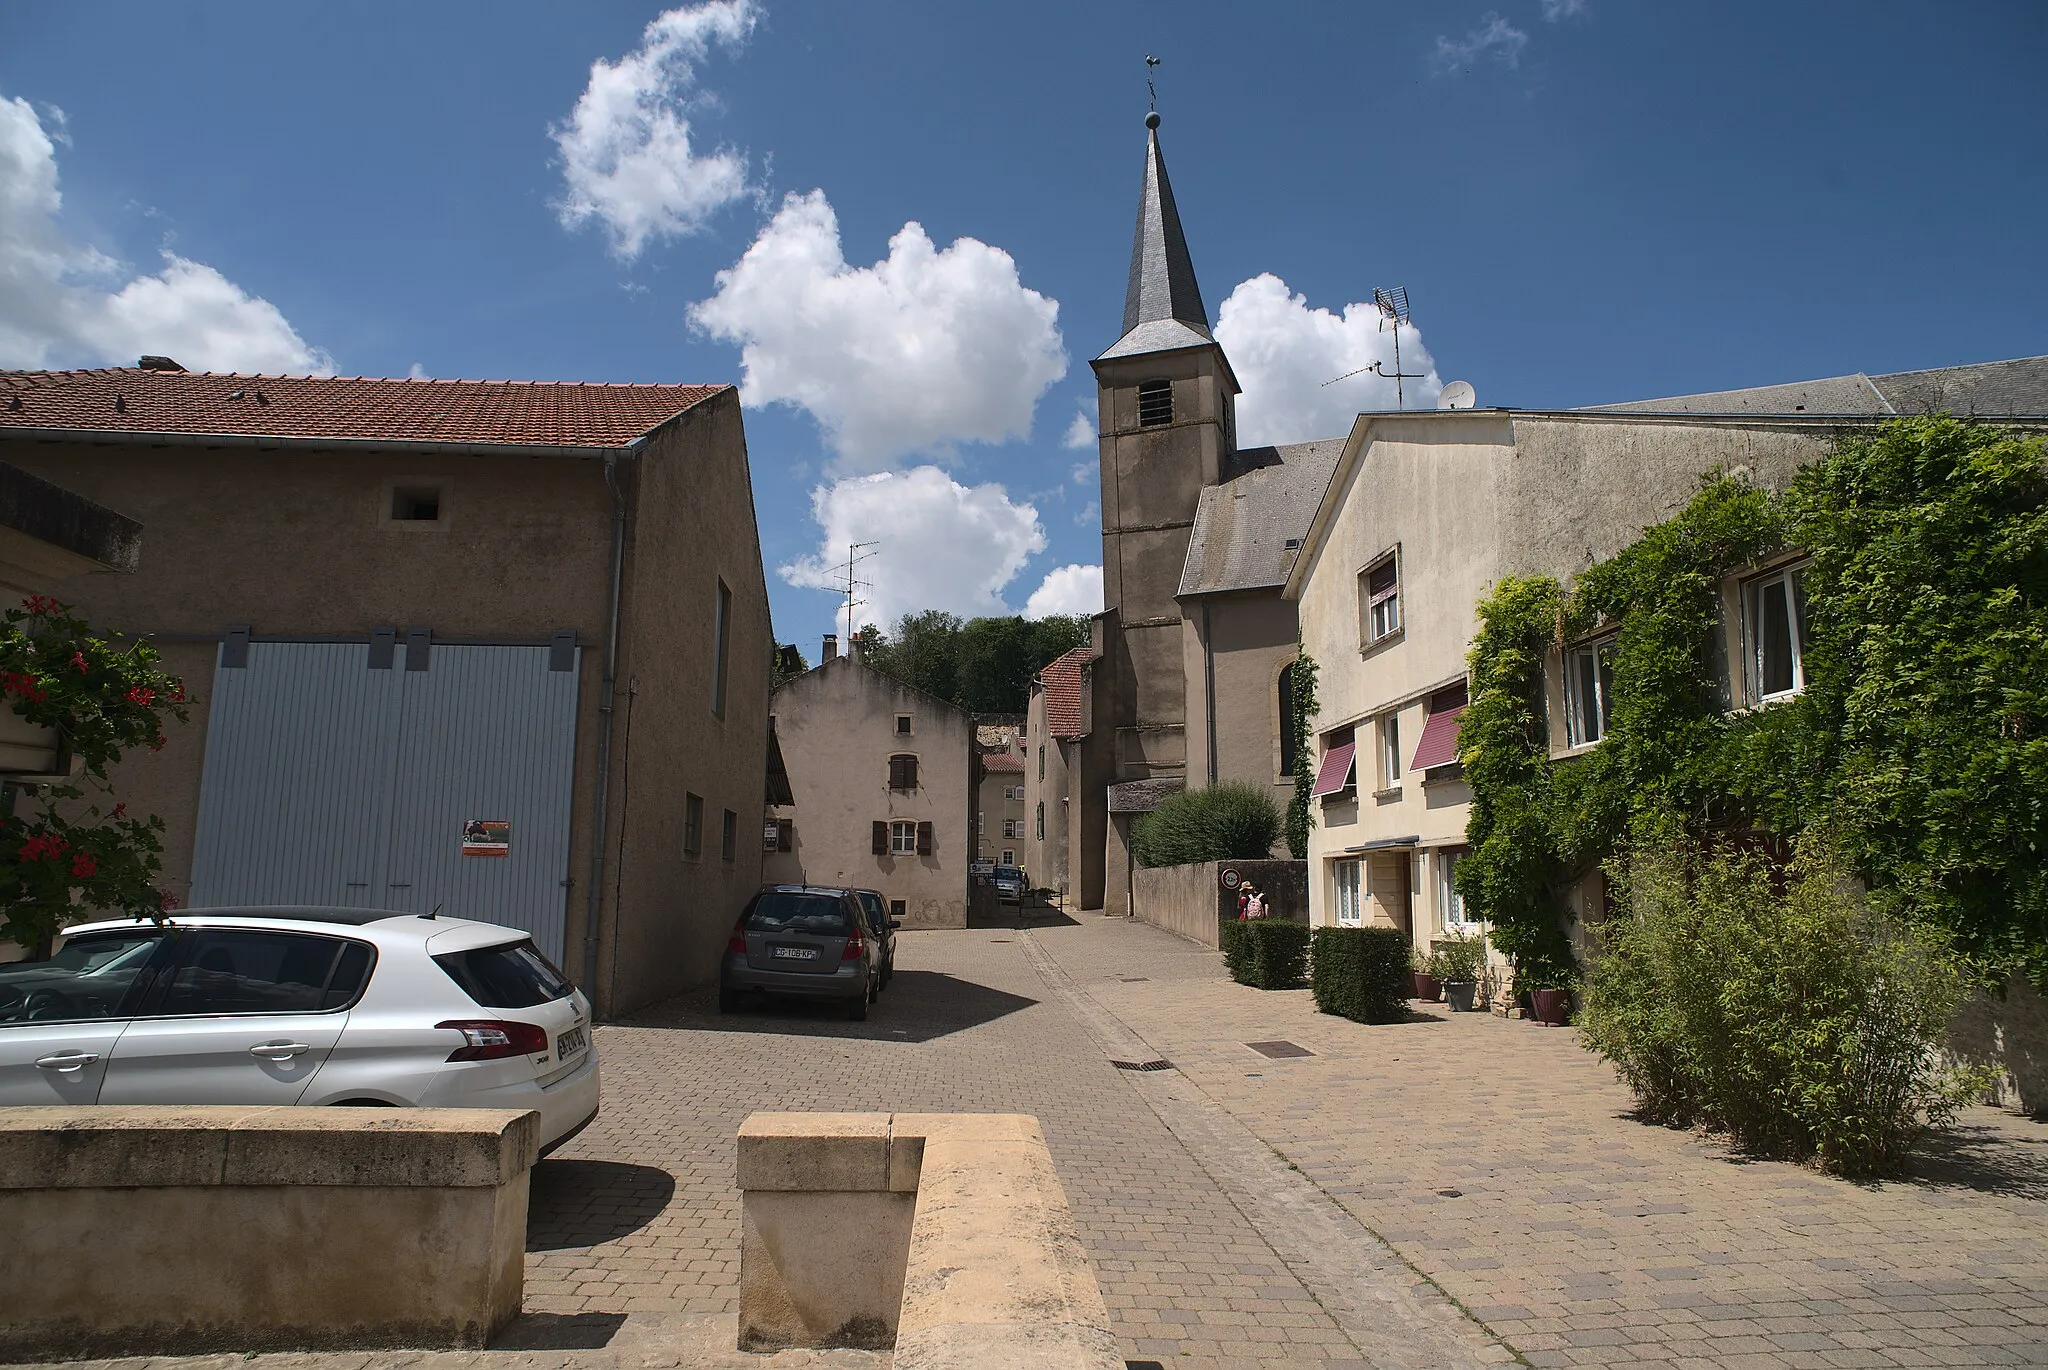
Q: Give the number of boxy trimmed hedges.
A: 2